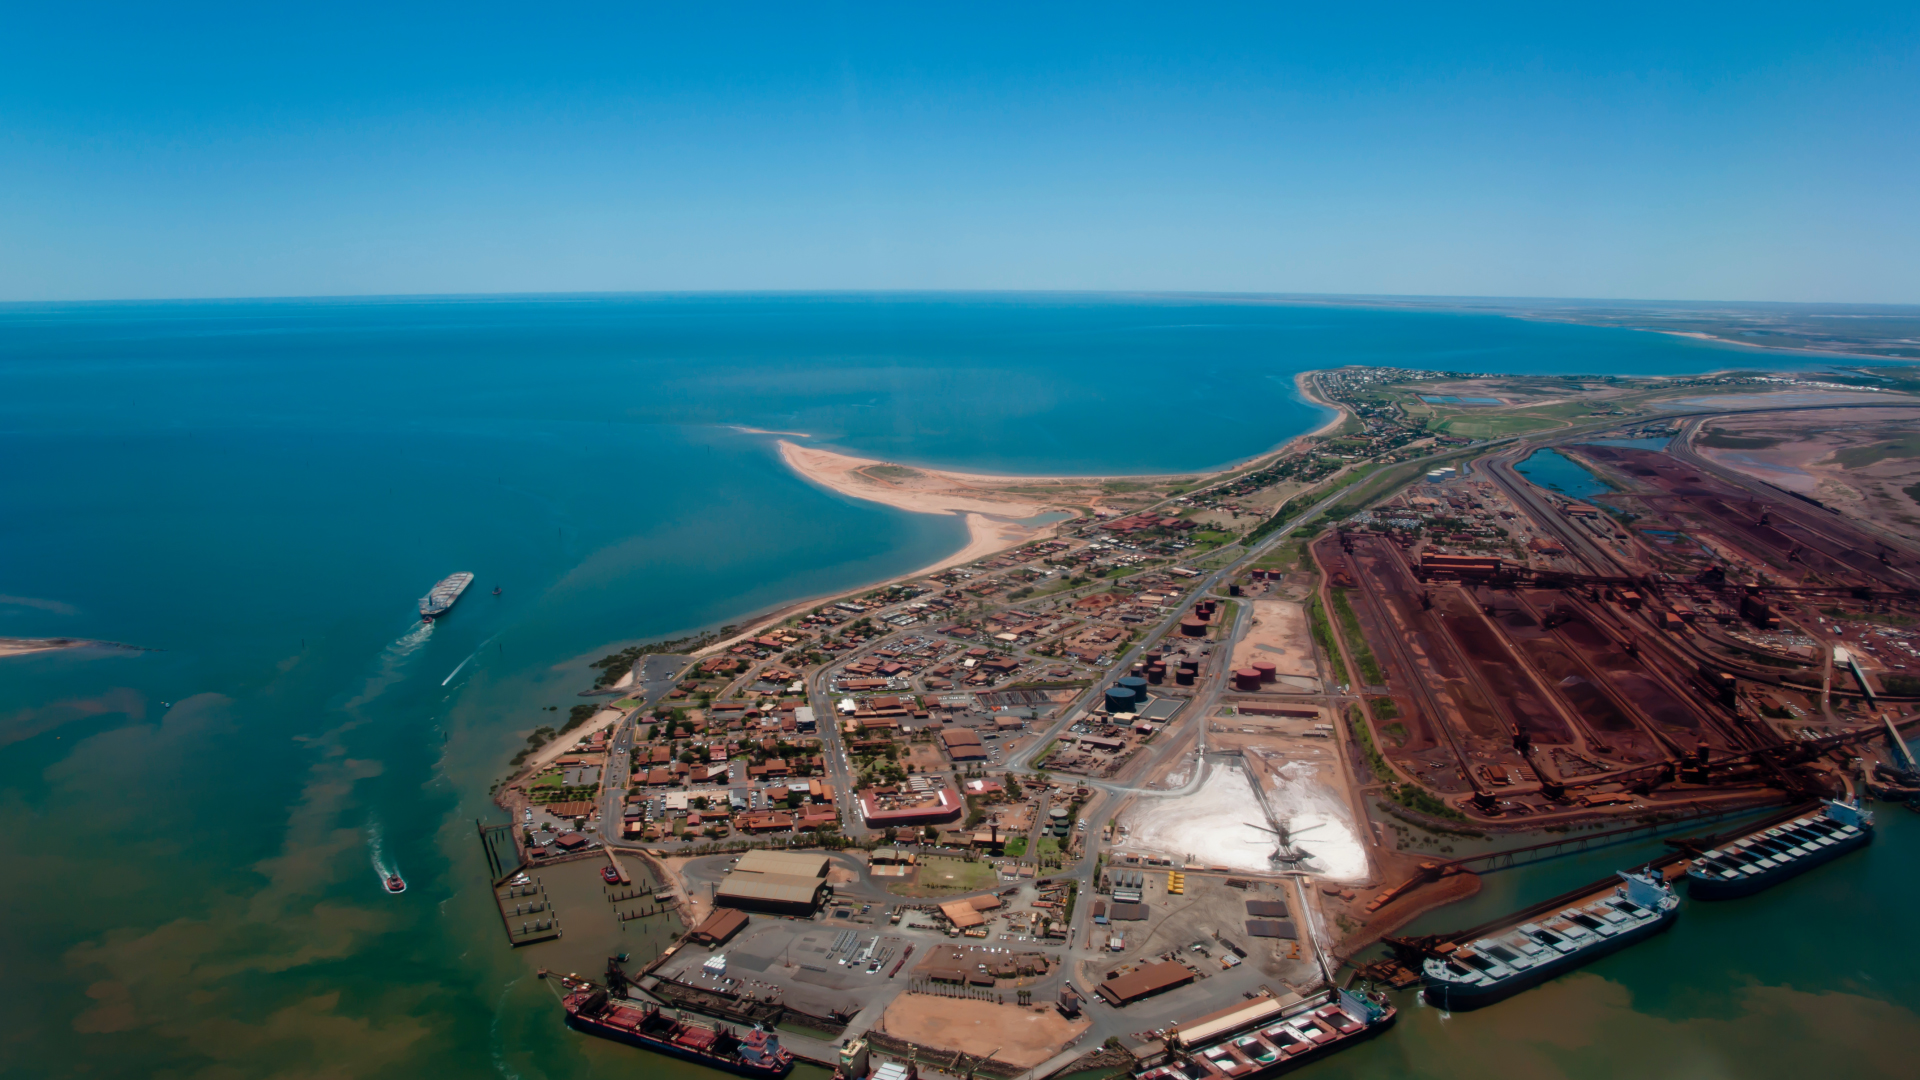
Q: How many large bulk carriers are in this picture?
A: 5